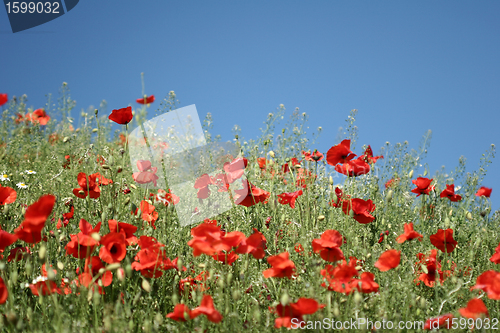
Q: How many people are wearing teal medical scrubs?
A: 0